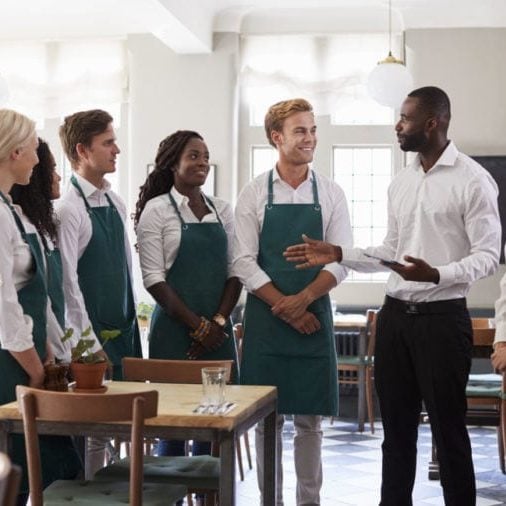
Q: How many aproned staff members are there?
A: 5